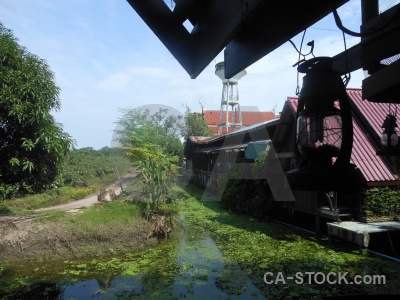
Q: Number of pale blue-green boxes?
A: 1